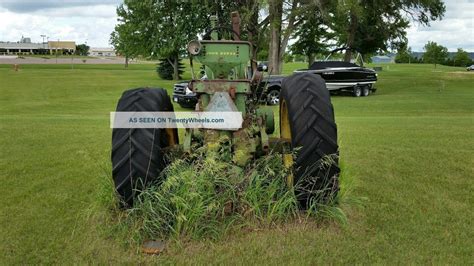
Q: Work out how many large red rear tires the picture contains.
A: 0